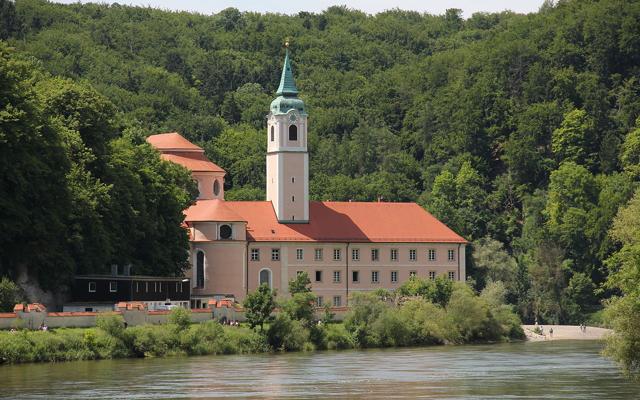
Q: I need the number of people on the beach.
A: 4